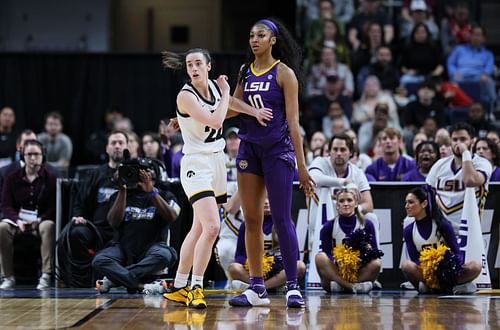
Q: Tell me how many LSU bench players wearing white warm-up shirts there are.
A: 2